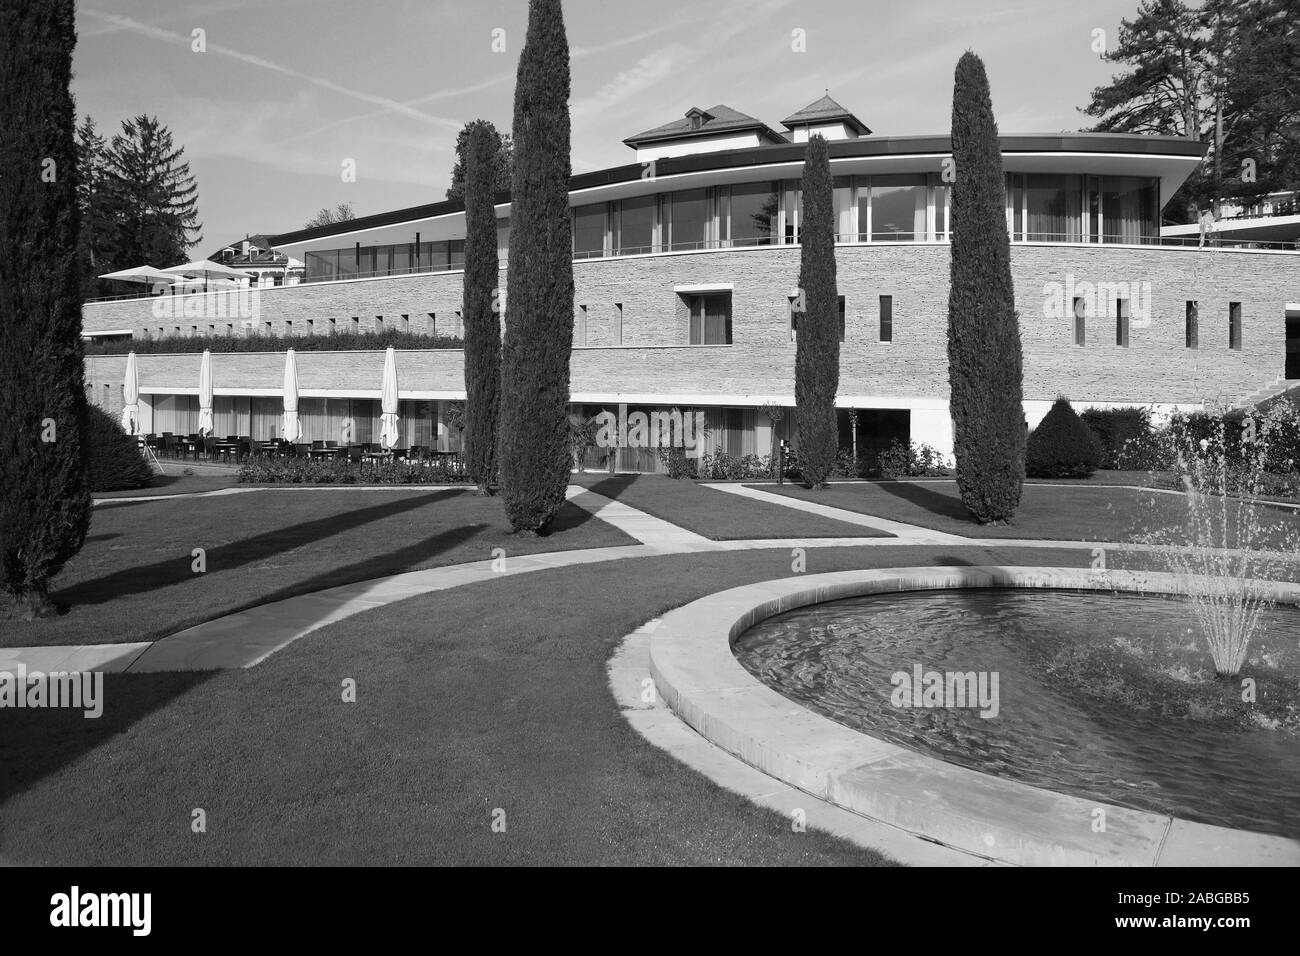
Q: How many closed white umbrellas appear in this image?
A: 4